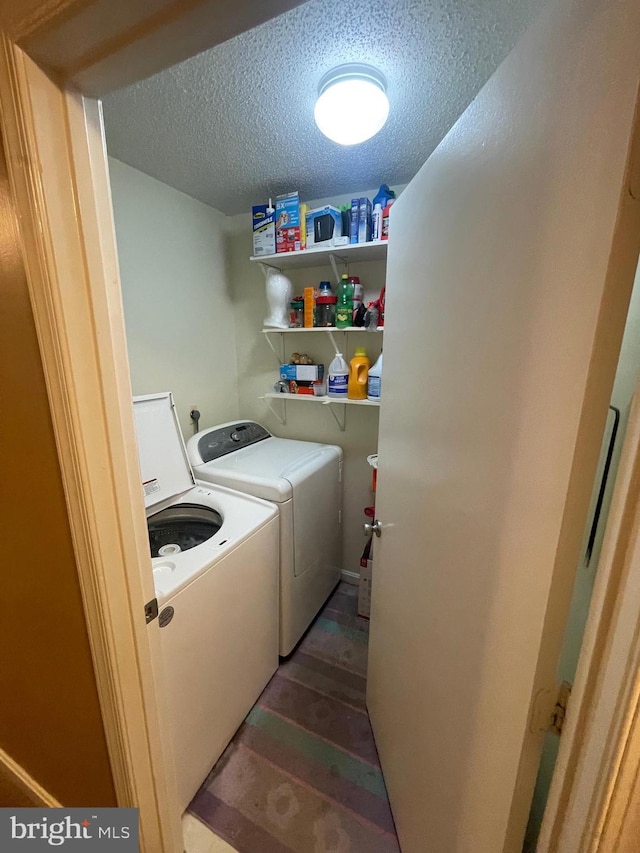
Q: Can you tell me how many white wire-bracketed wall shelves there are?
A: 3